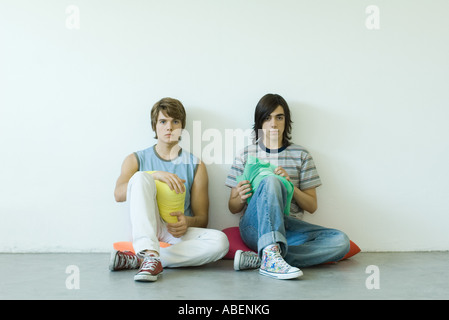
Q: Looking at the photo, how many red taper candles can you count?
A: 0